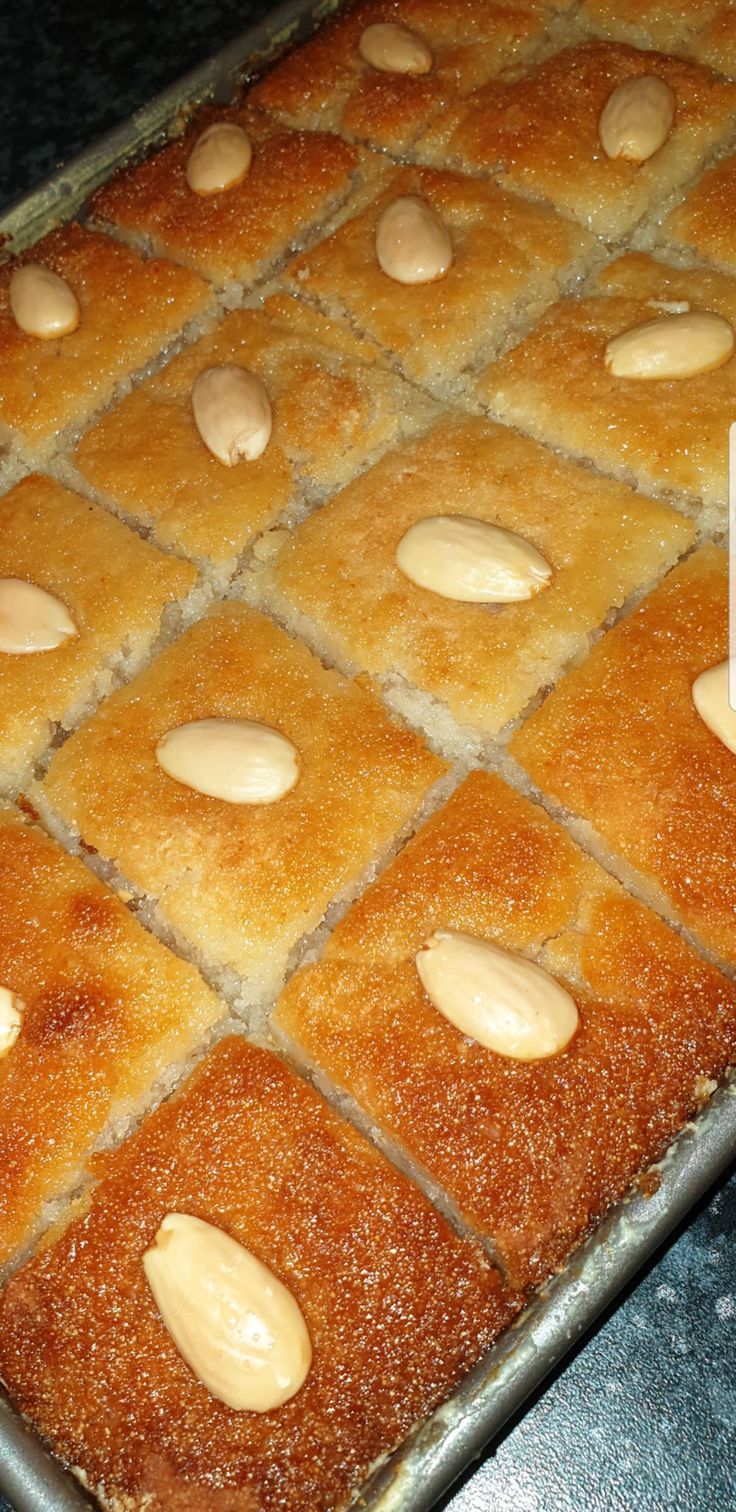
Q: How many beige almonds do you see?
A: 14